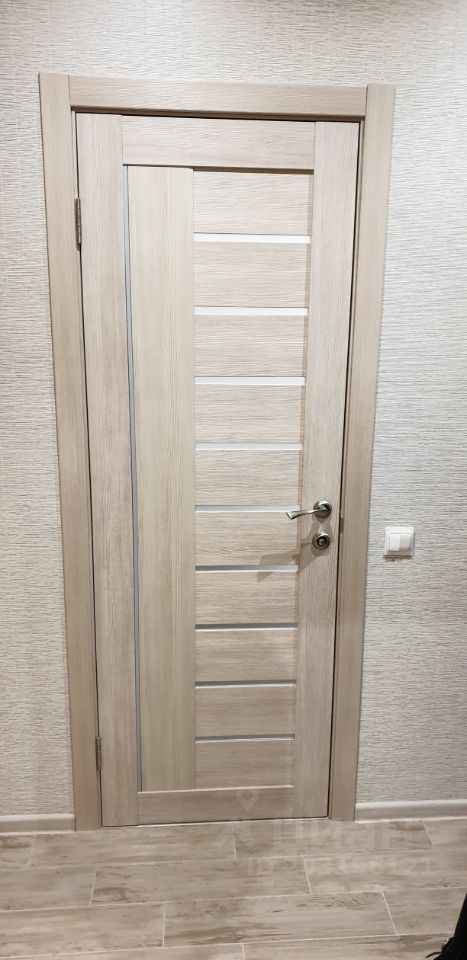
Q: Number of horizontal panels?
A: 10